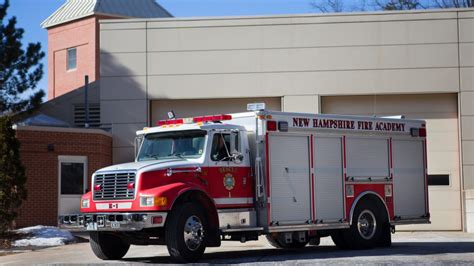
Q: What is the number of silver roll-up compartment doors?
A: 4